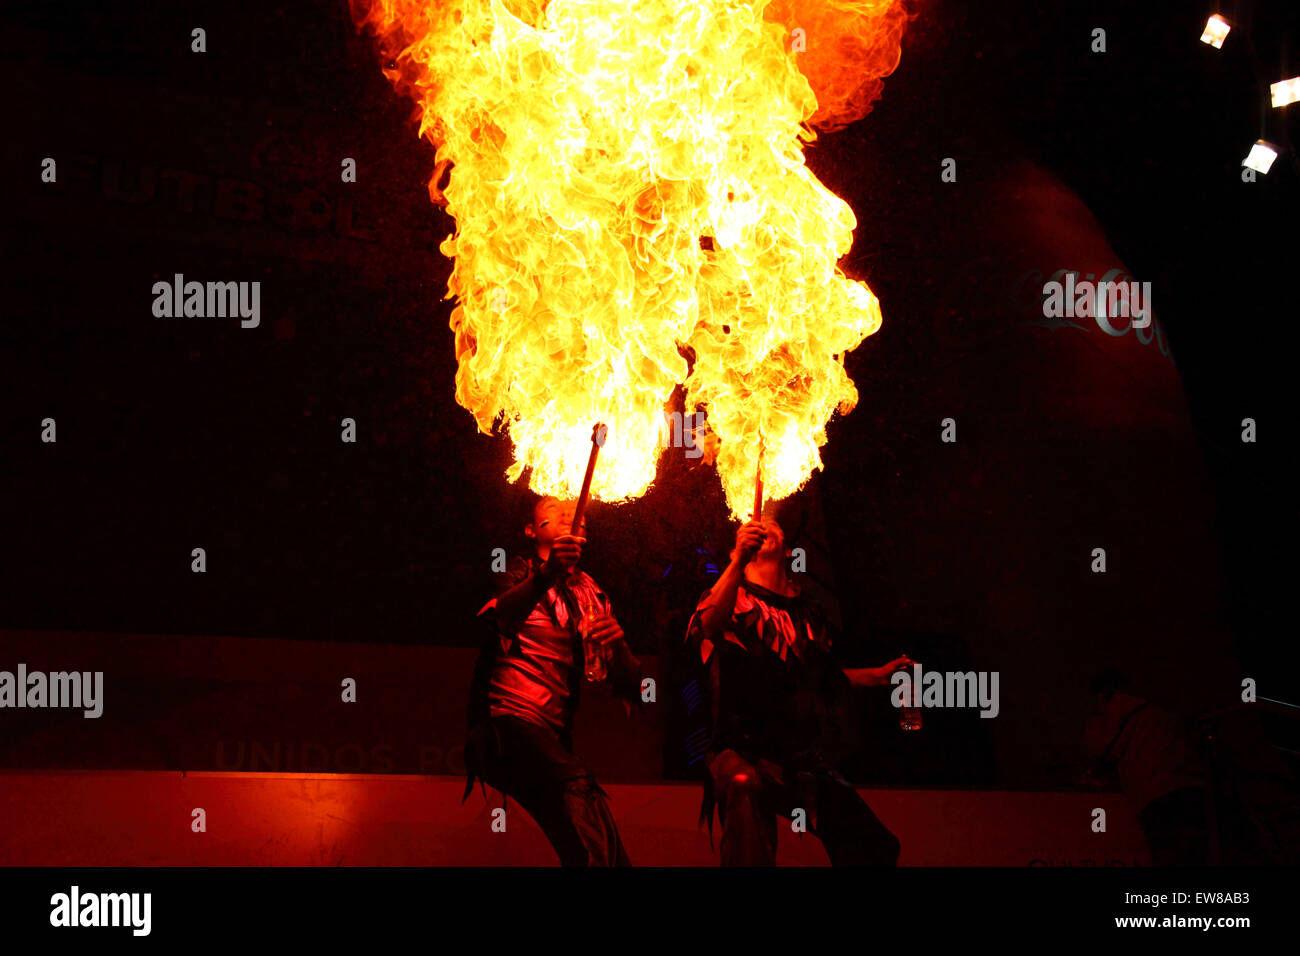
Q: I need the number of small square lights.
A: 3